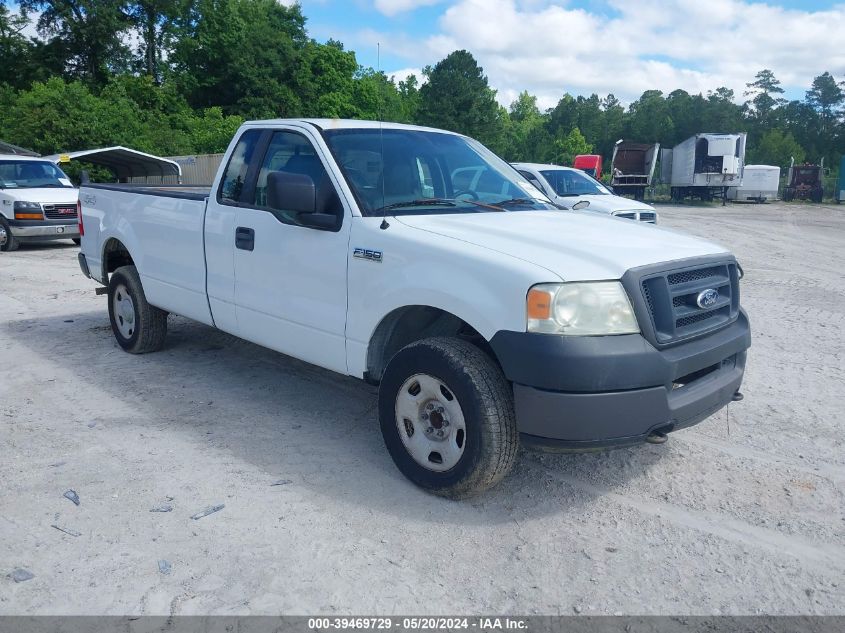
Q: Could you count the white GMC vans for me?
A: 1